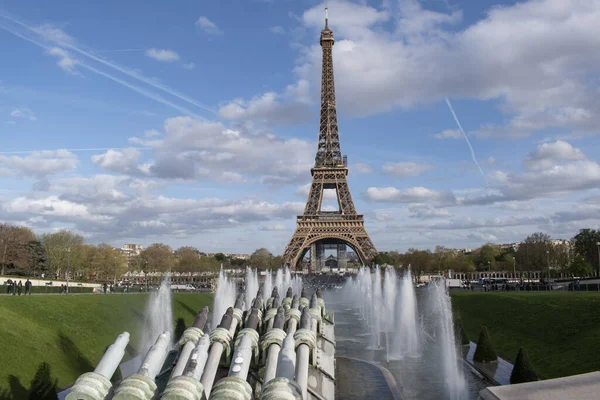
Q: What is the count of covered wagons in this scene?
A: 0